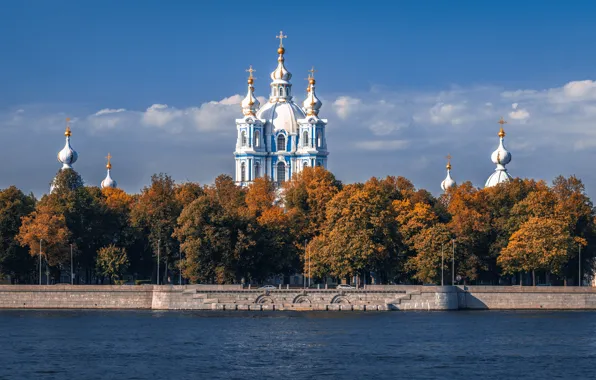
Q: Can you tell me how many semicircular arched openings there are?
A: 3